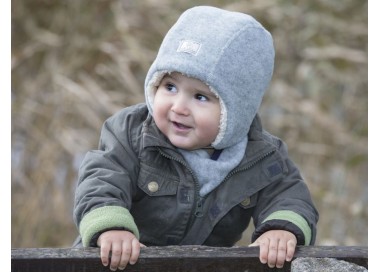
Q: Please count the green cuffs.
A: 2